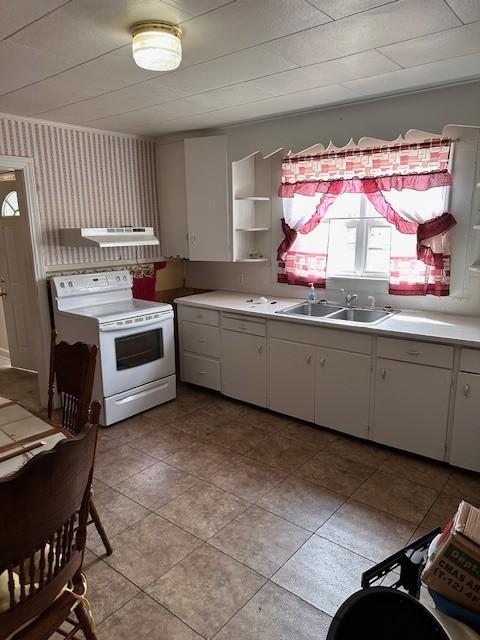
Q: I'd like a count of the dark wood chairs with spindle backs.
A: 2